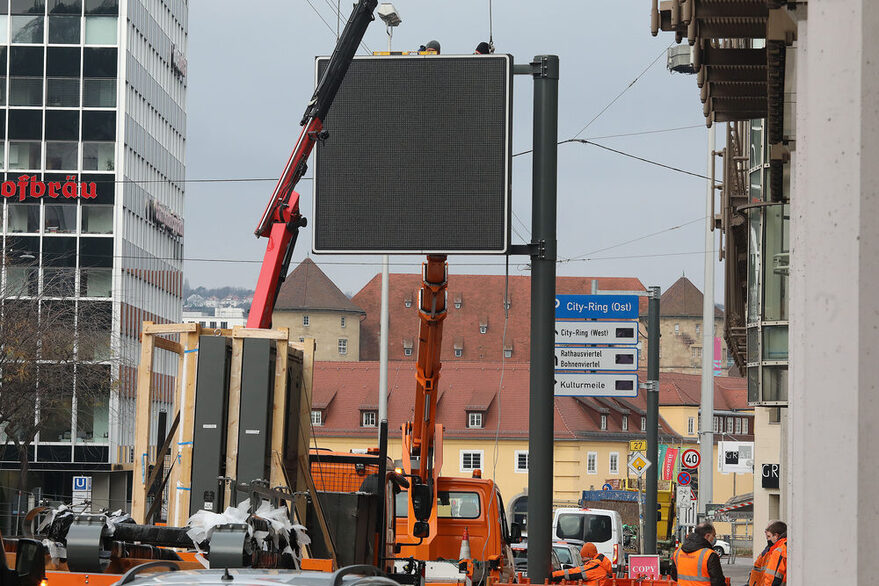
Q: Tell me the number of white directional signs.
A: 3